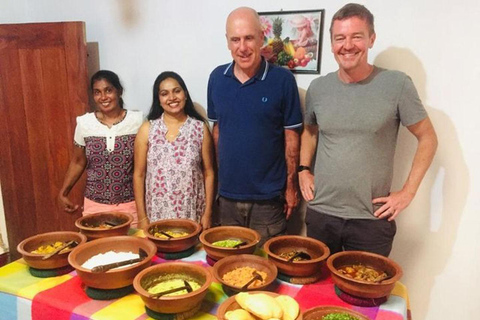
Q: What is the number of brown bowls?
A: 11